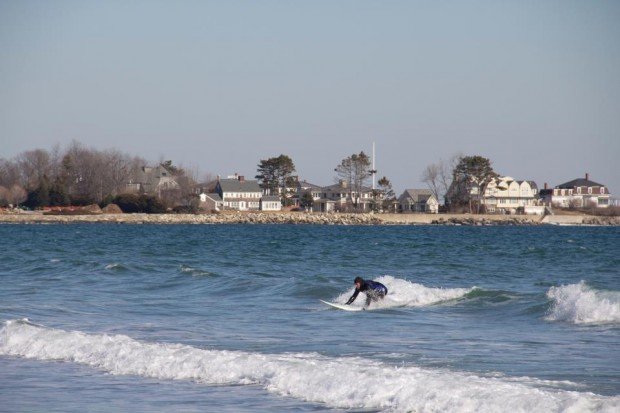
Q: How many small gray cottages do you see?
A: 1